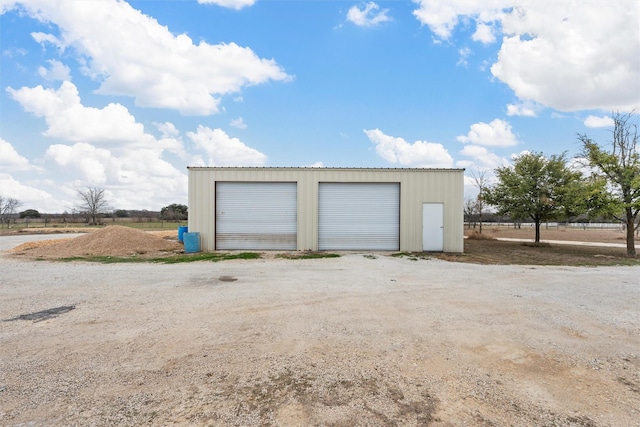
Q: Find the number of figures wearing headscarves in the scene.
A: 0